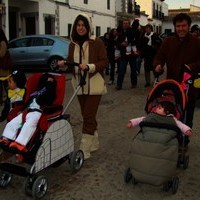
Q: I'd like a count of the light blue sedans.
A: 1